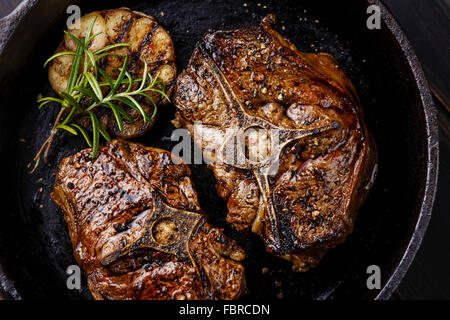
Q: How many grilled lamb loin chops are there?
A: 2